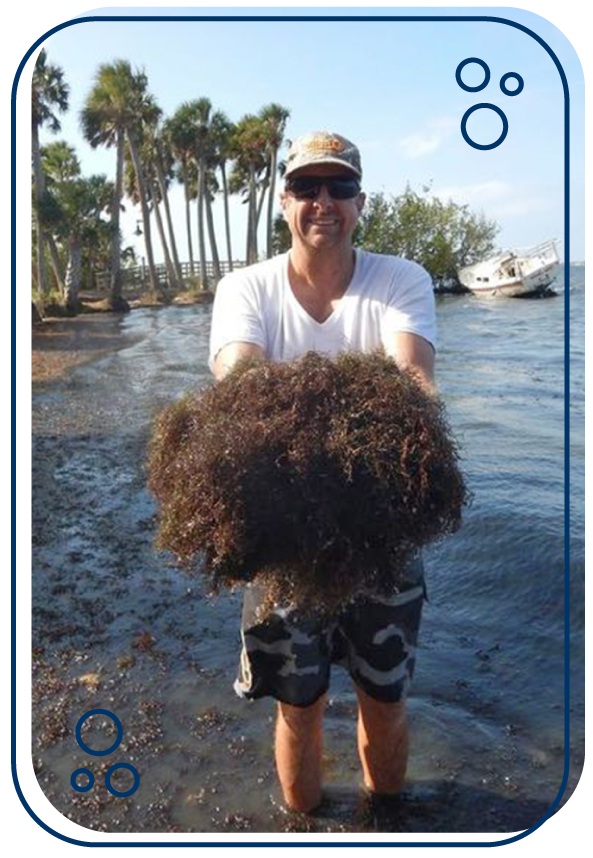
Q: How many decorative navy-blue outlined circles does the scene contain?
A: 6